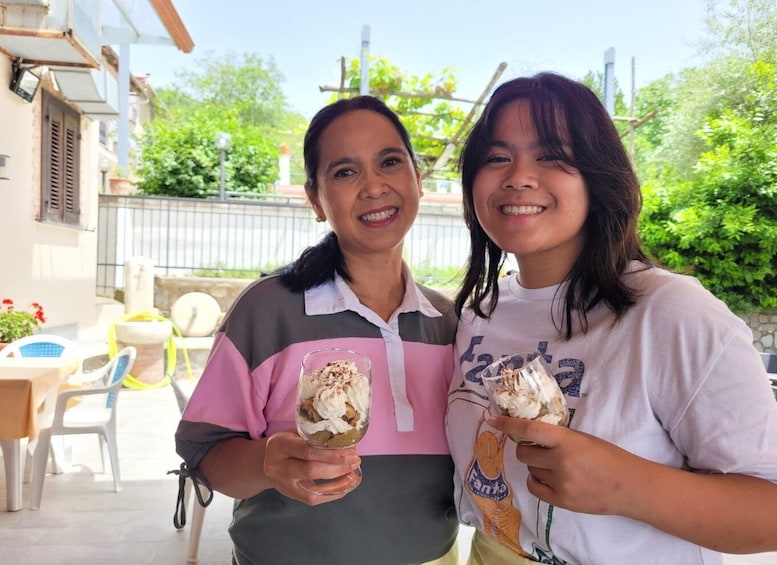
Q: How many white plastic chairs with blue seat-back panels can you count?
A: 2